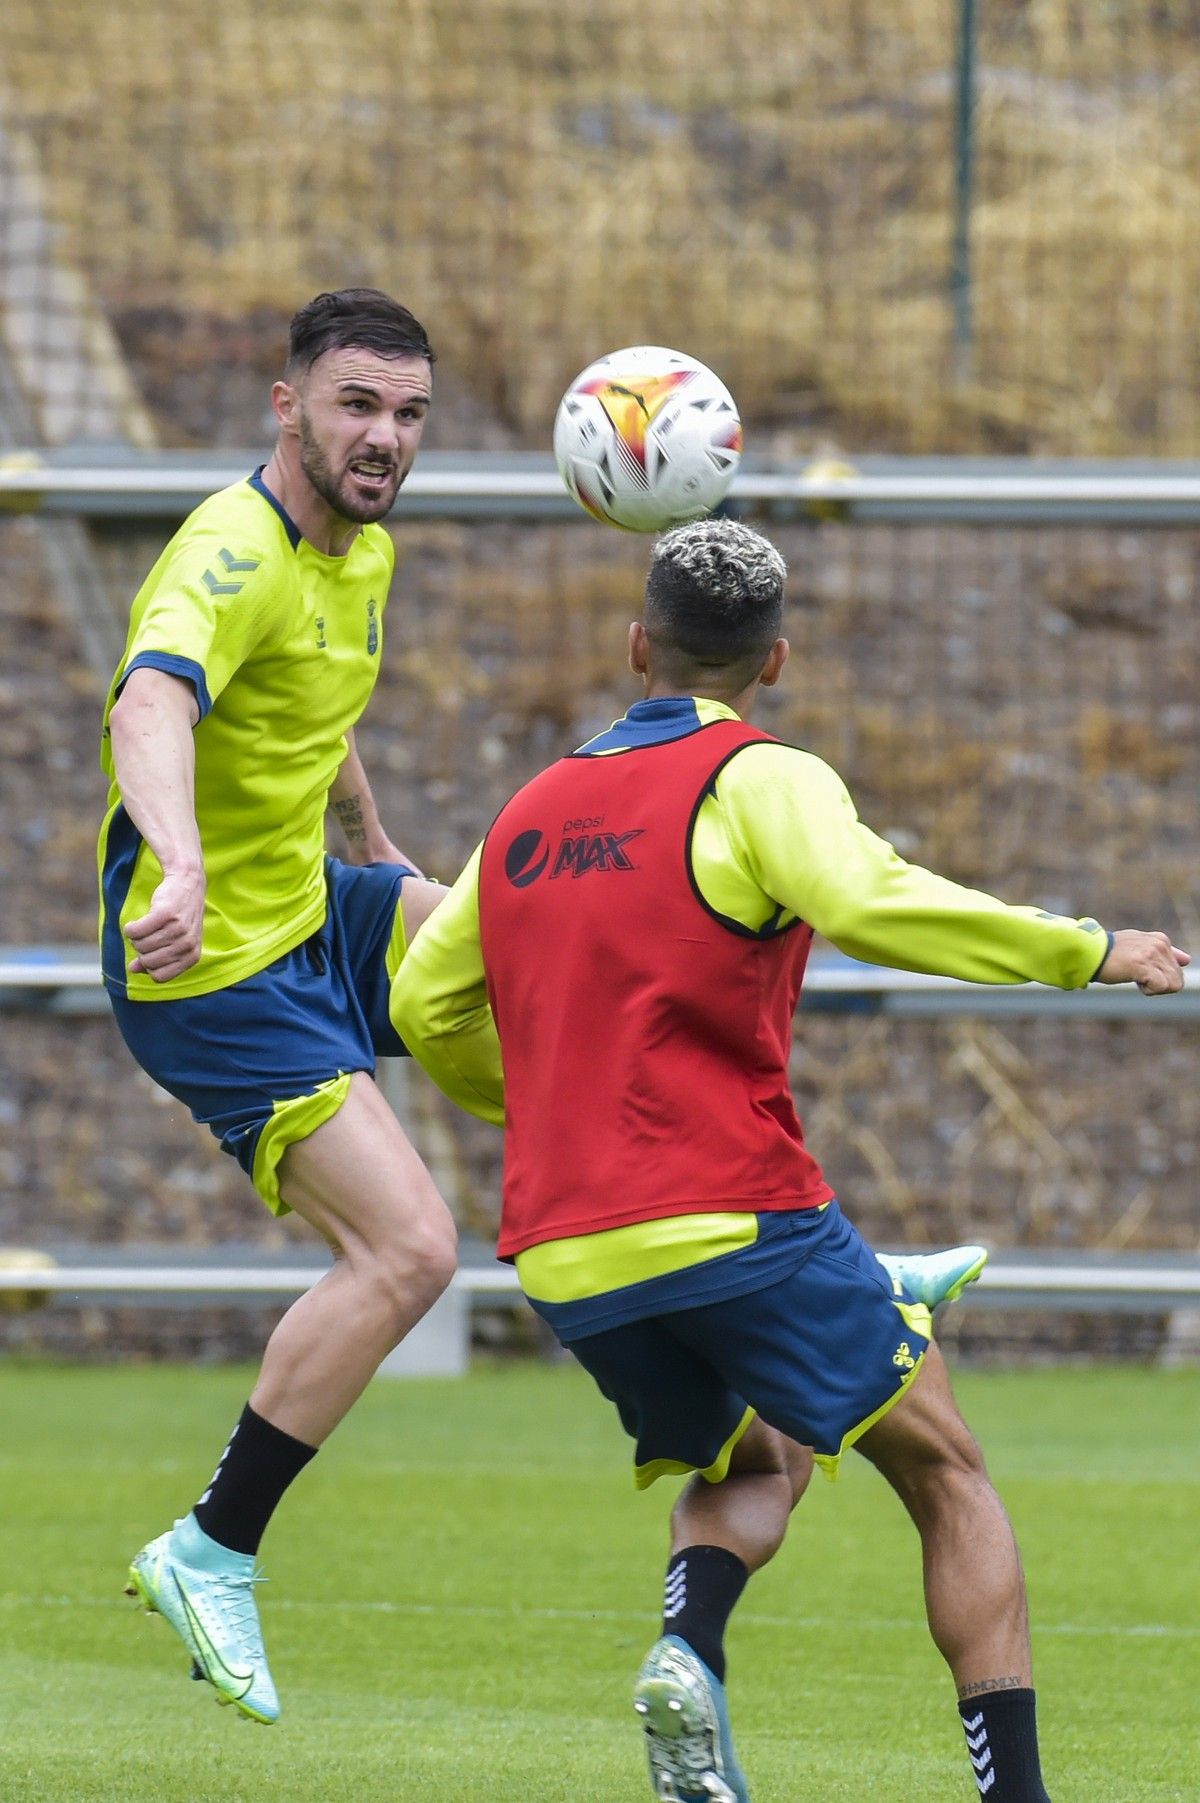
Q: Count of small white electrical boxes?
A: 0